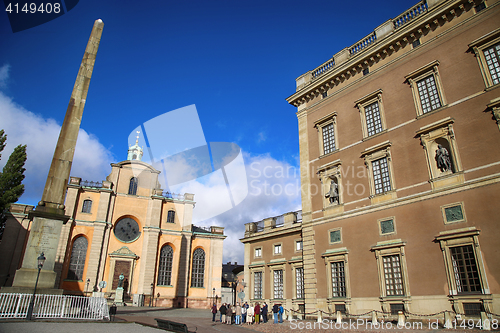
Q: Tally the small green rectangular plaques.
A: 3